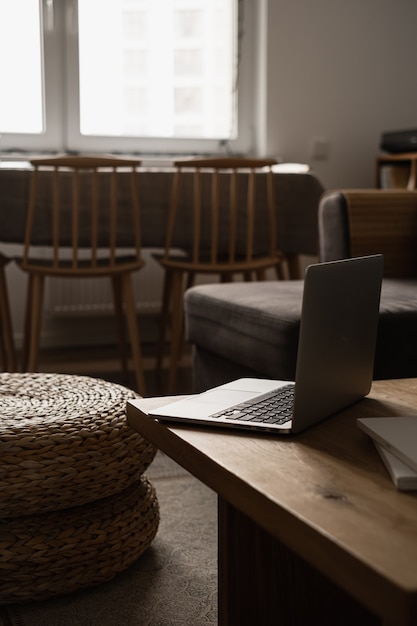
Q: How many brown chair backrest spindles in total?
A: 12